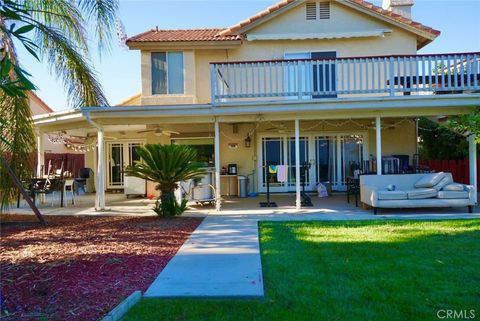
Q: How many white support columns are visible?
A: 6